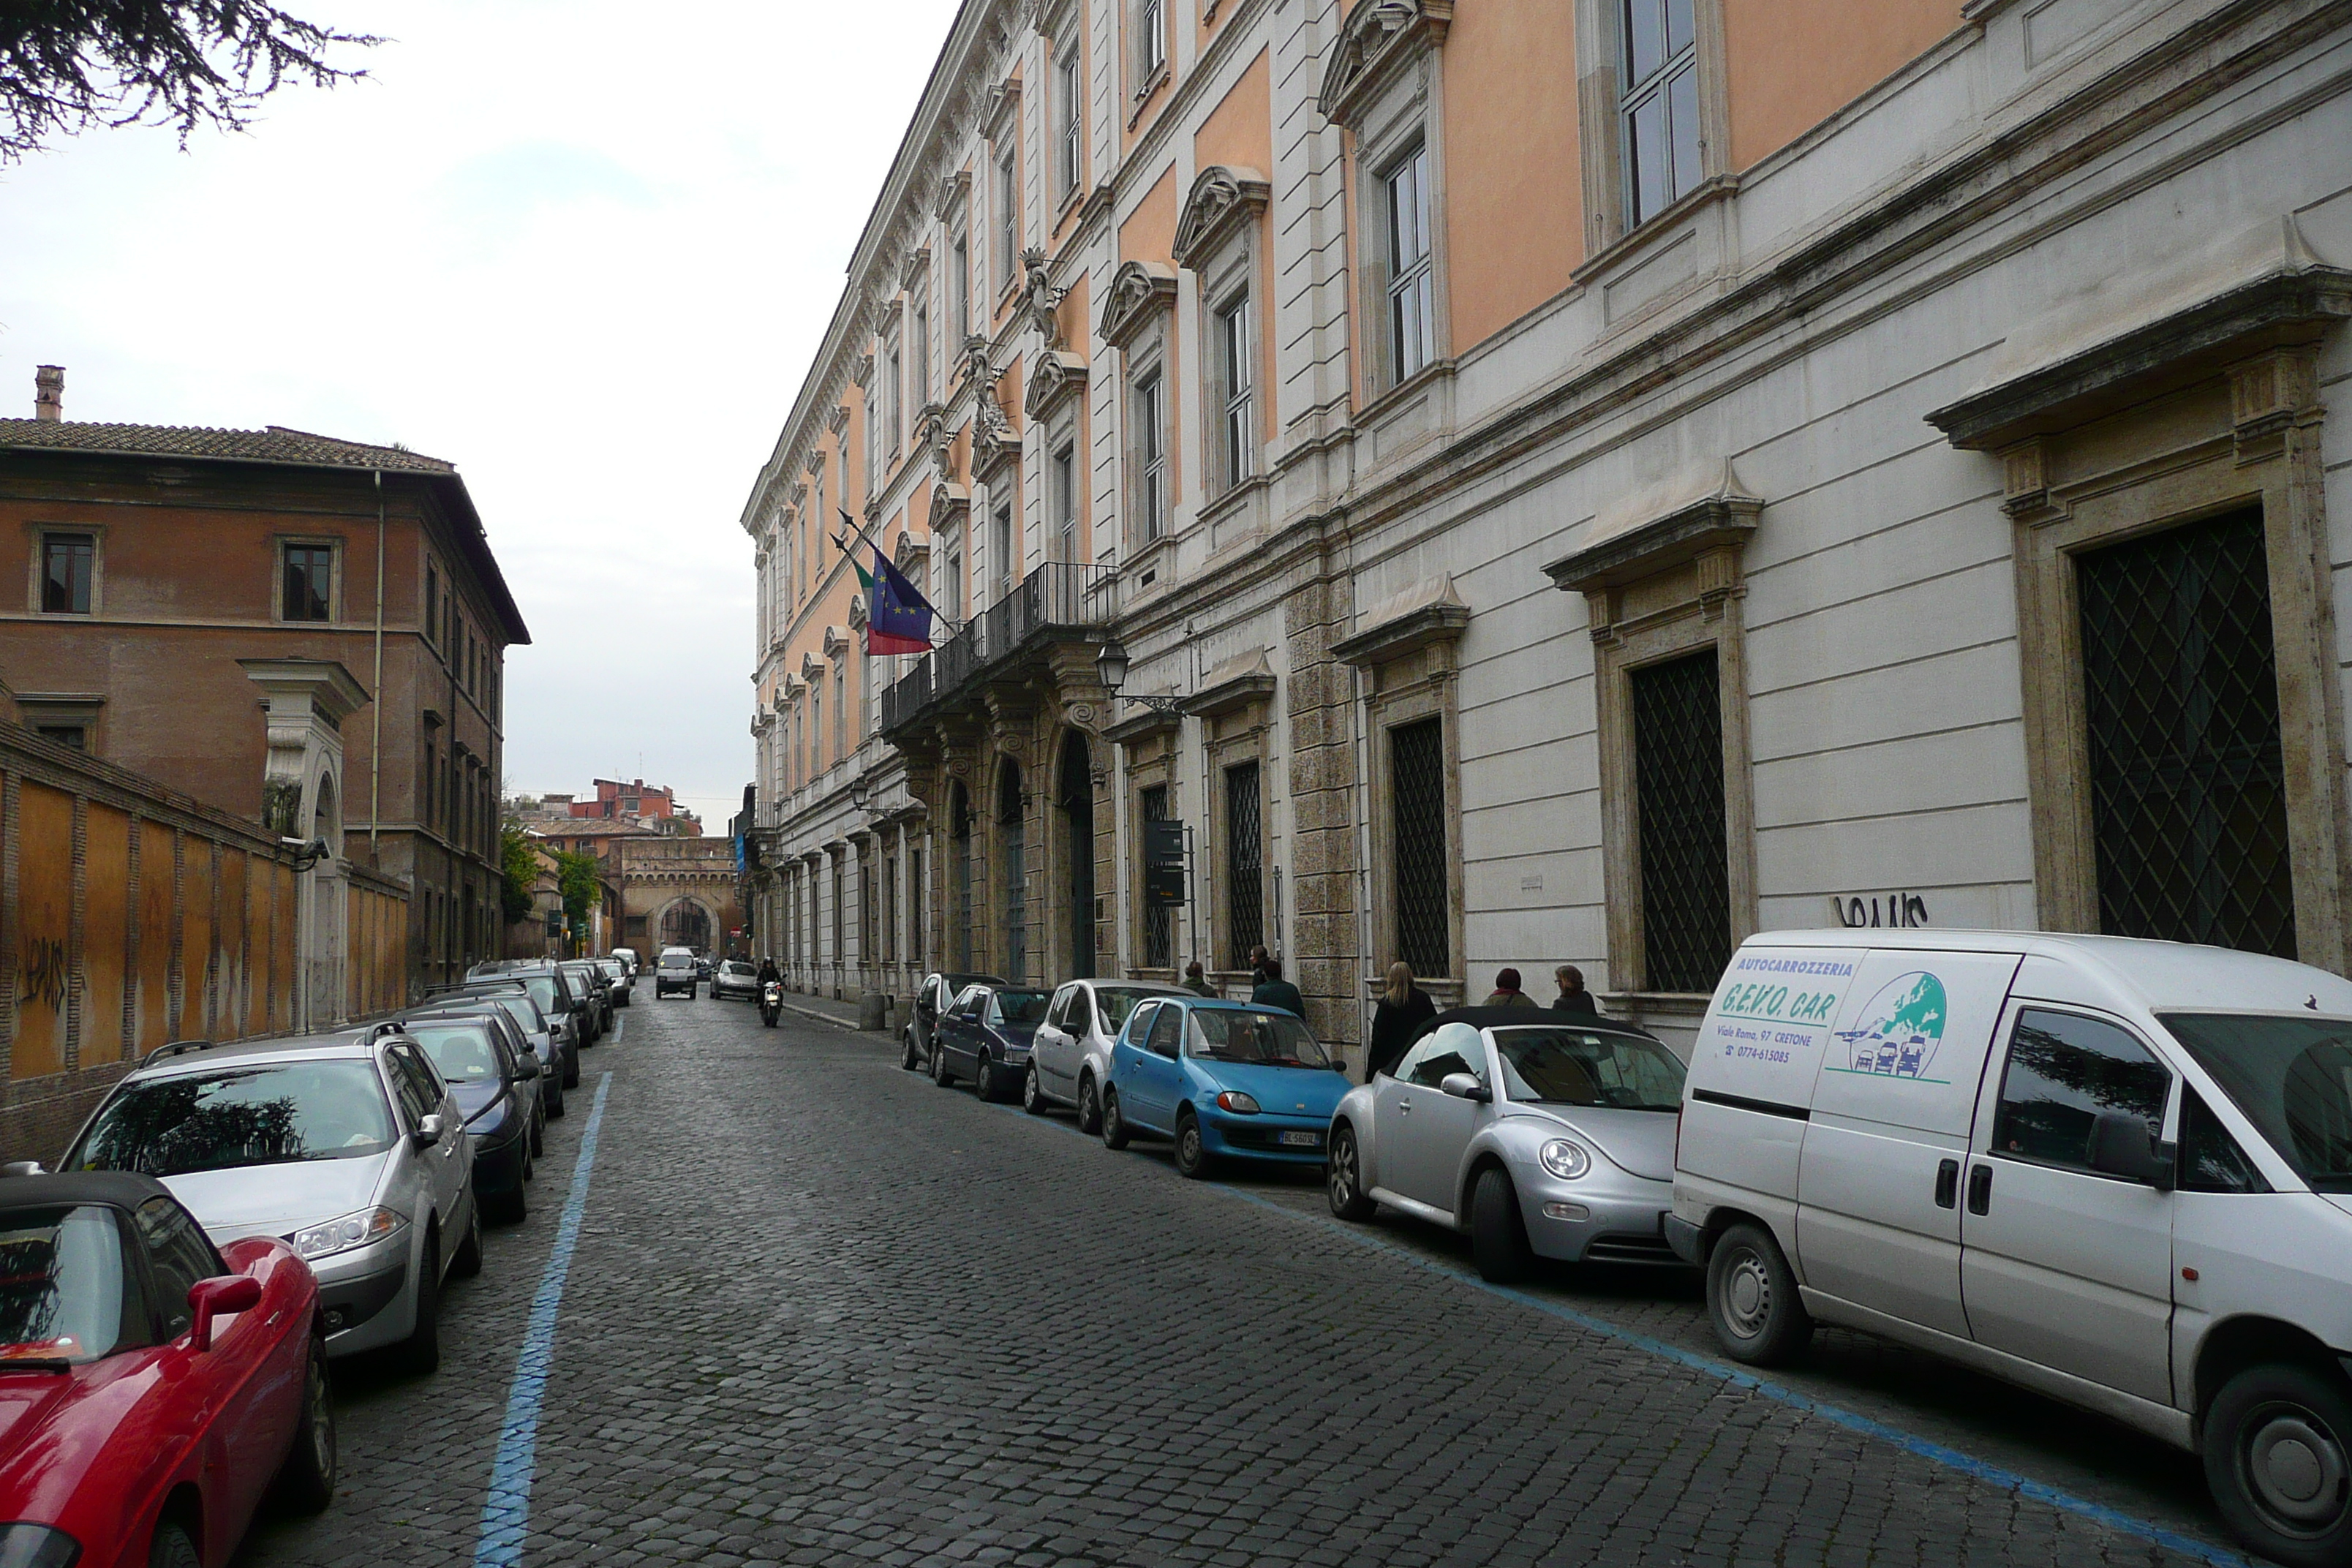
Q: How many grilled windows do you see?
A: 5